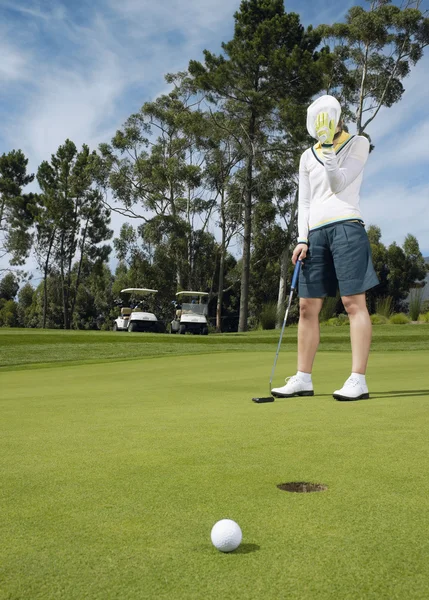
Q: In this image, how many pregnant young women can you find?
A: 0